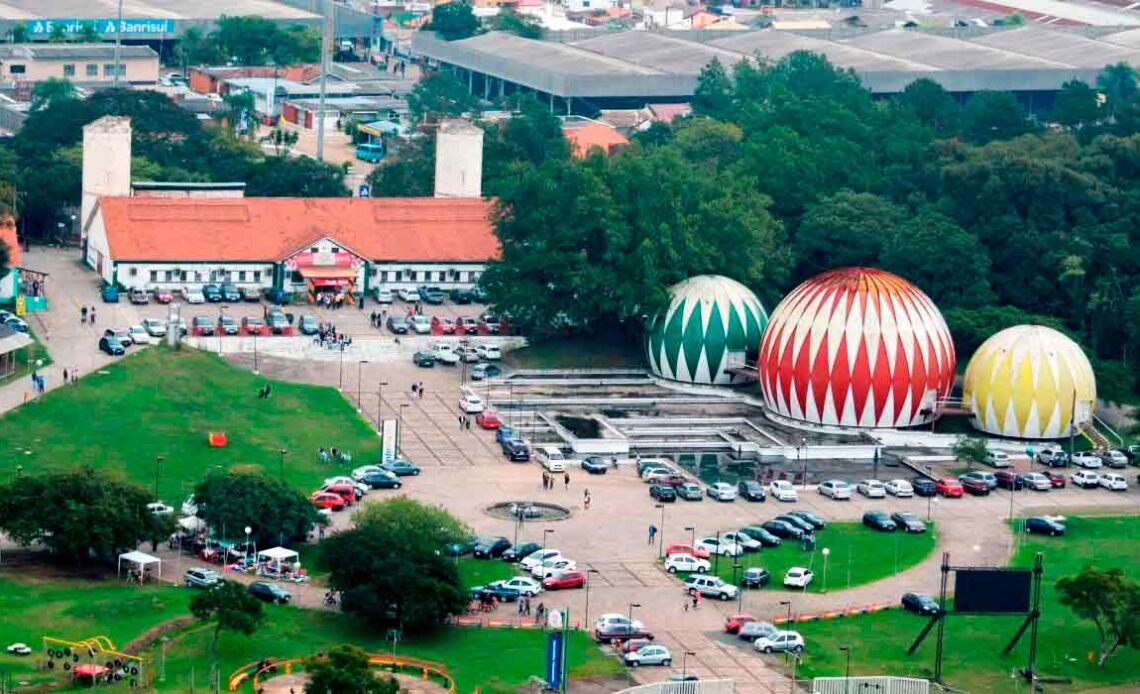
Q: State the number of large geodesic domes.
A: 3